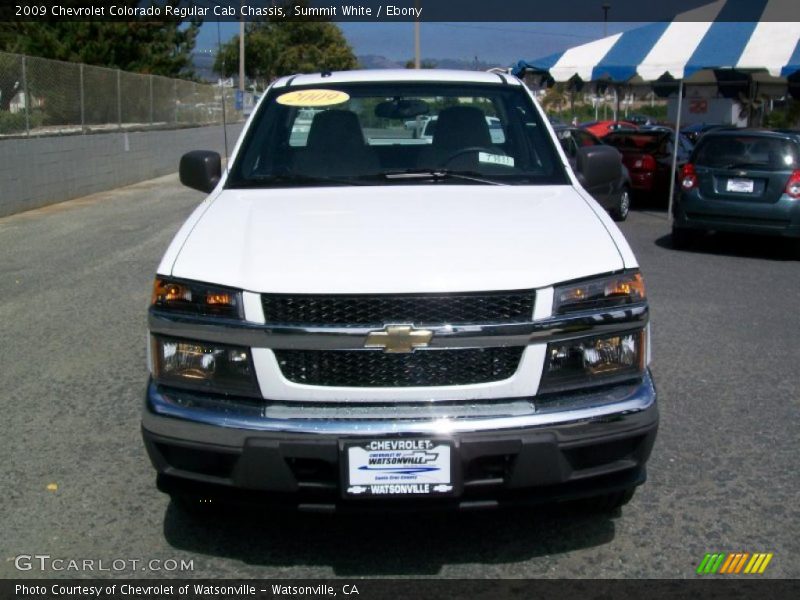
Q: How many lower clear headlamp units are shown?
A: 2